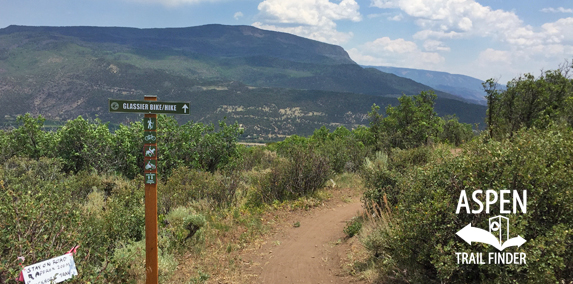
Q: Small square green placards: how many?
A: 5